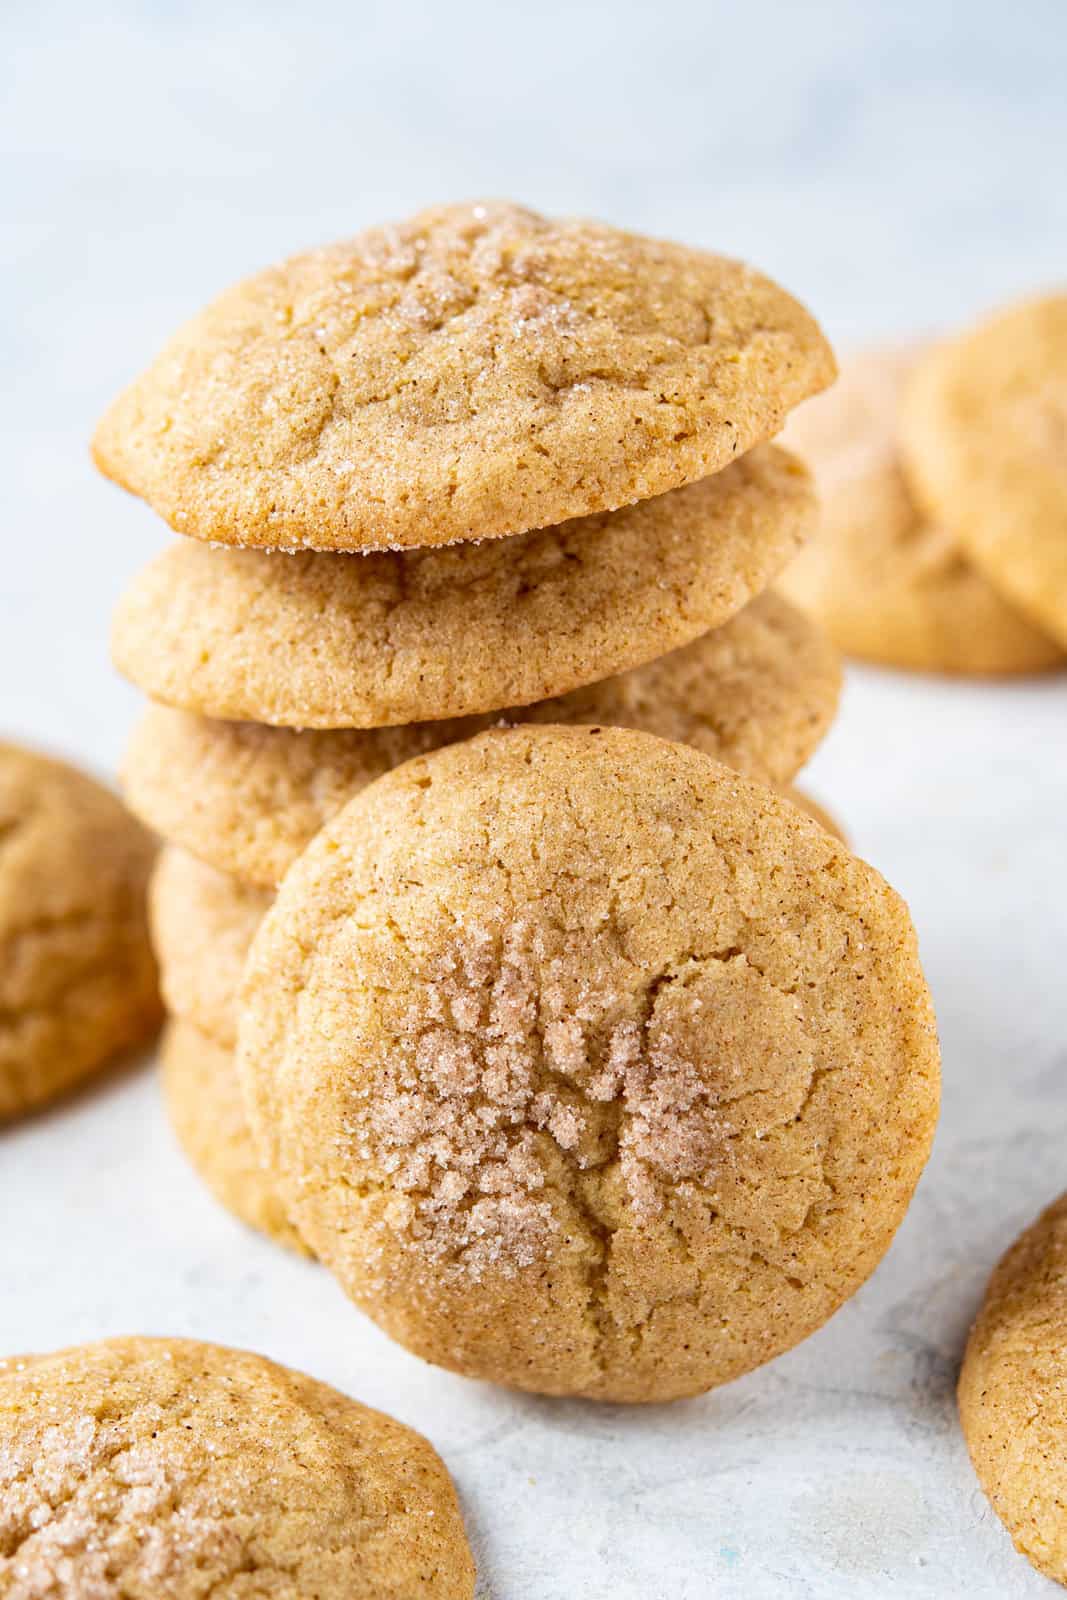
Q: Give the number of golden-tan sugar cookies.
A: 11